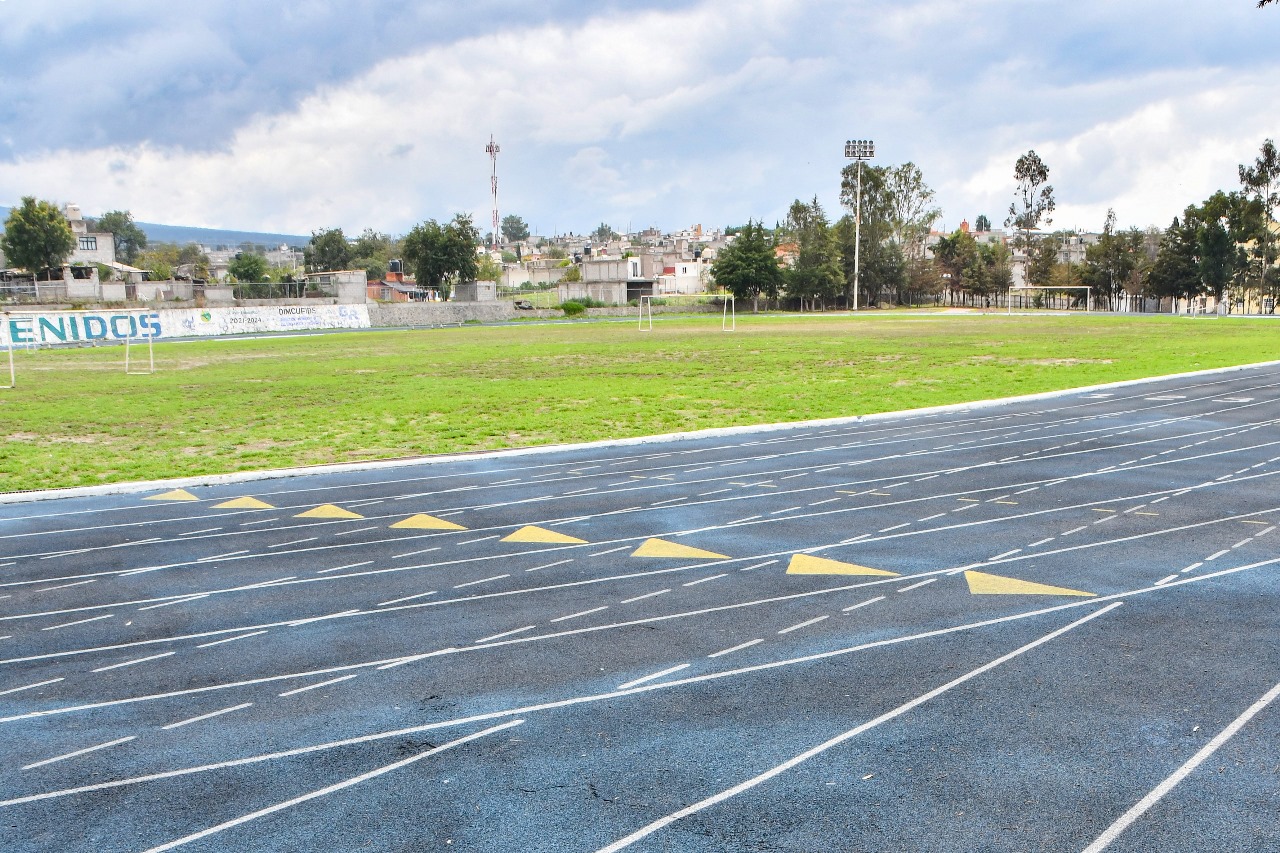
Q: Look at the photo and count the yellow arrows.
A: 8